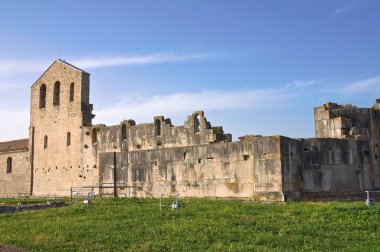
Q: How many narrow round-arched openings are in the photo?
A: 10